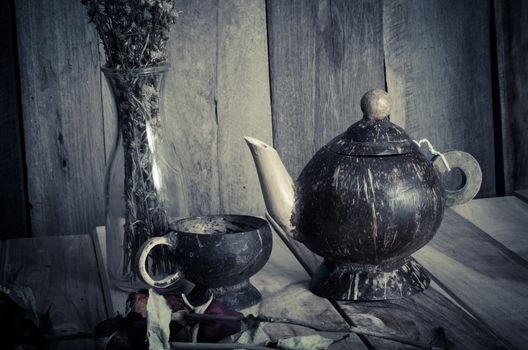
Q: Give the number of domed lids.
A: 1